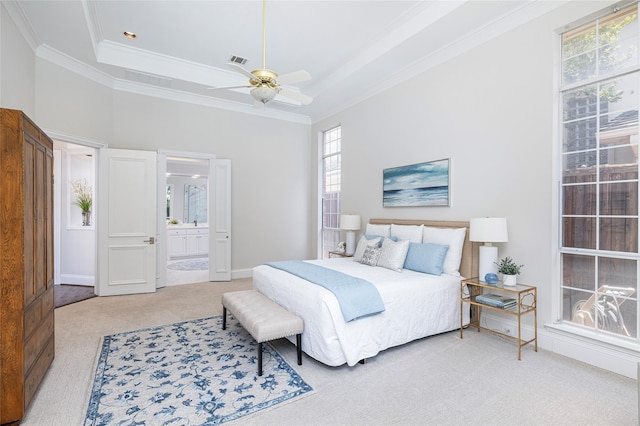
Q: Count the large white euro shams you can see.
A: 3